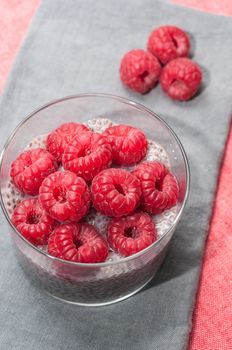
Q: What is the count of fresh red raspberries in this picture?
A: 13